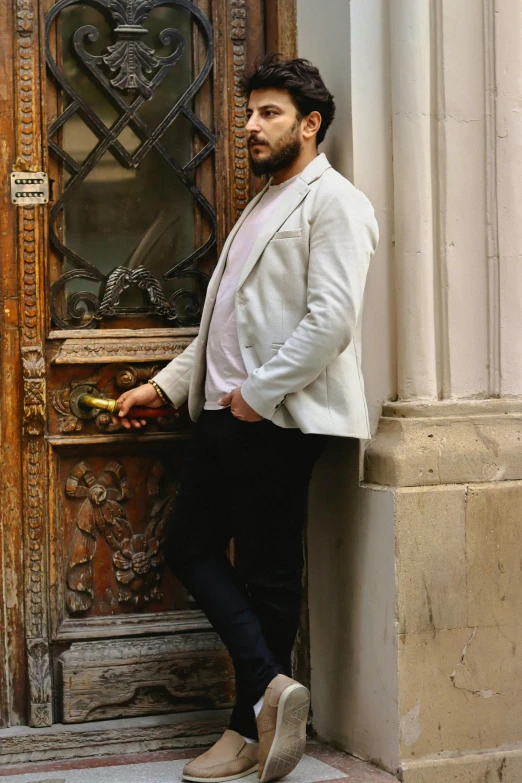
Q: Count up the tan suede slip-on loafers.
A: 2